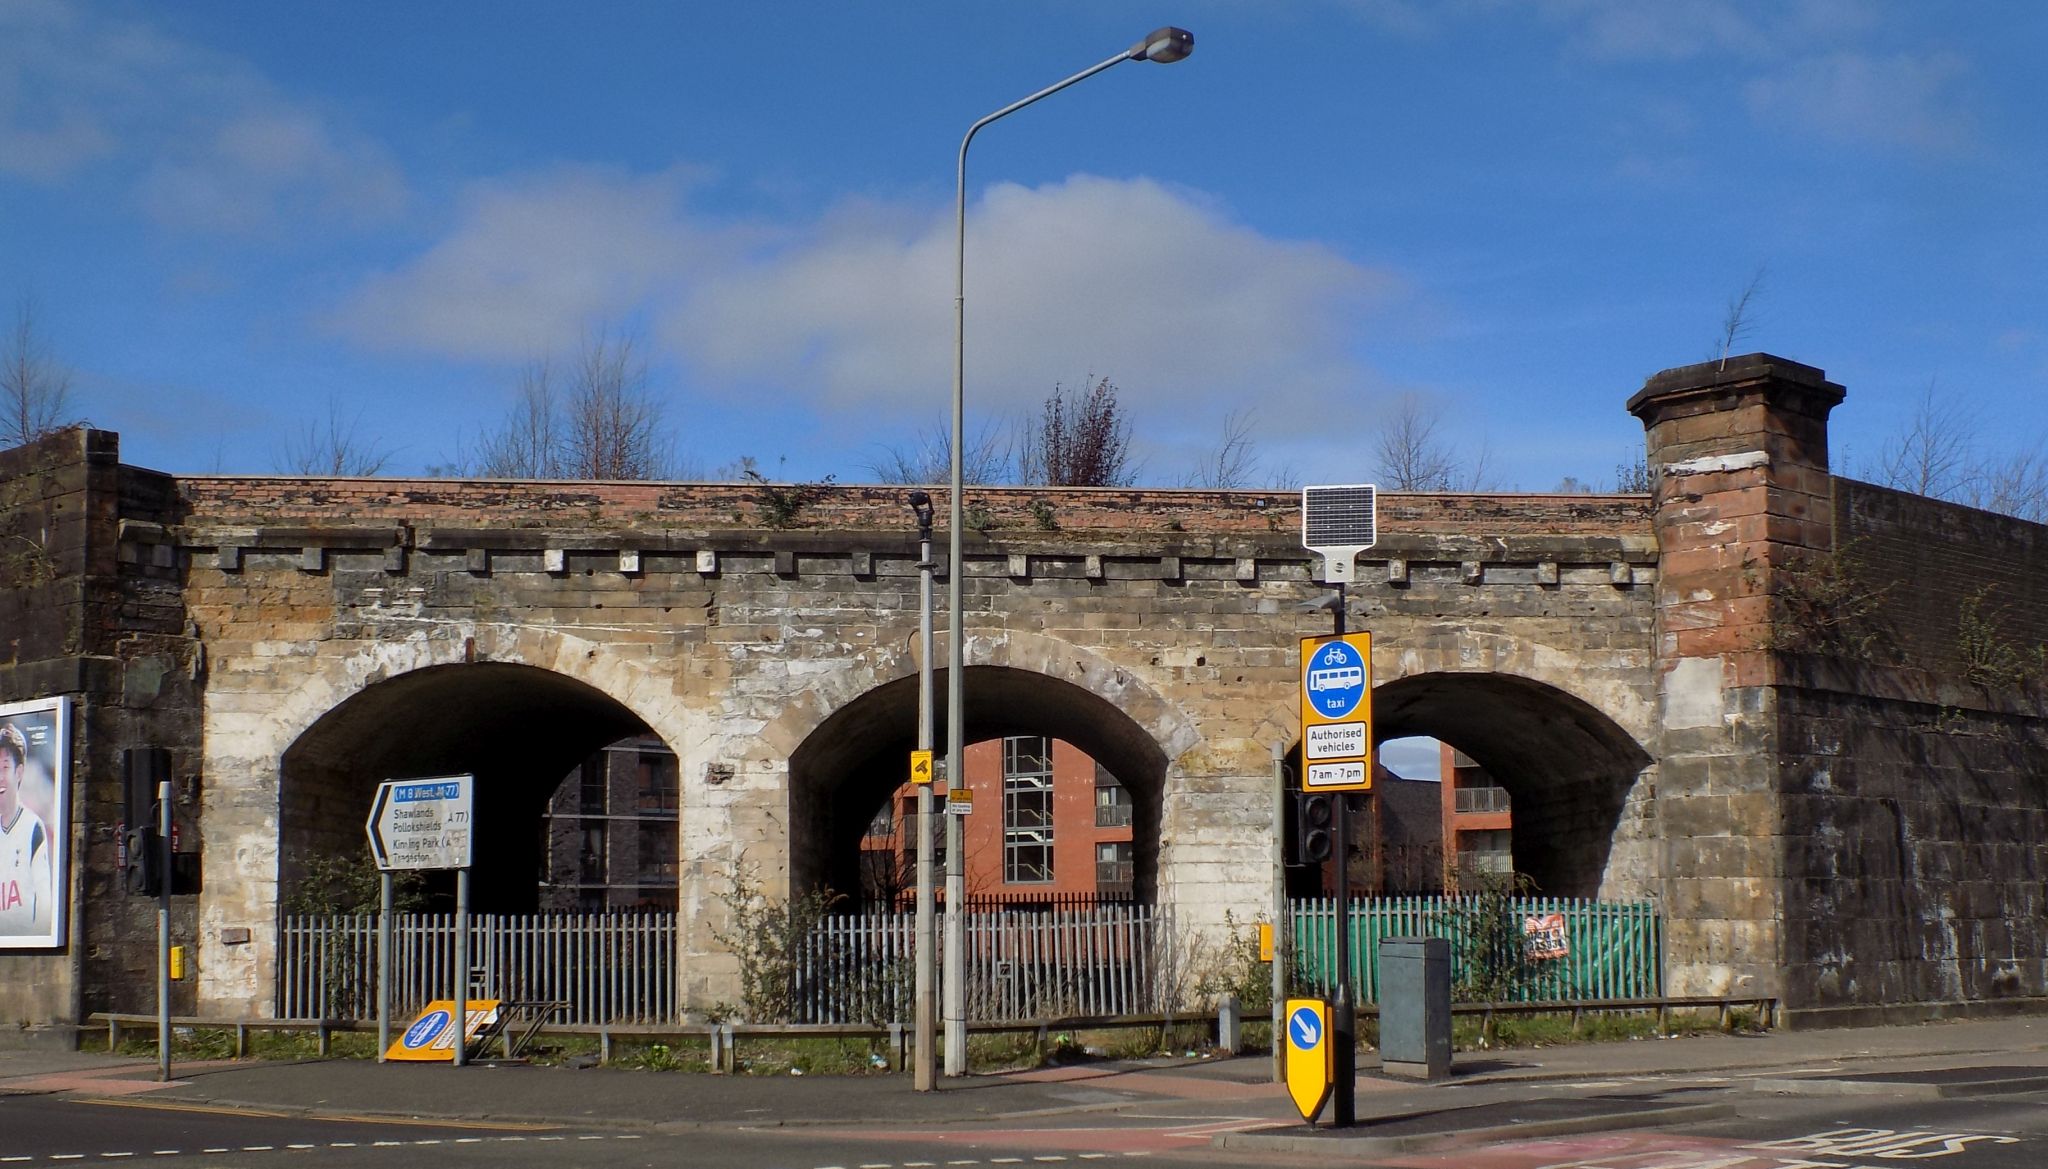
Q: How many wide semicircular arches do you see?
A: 3